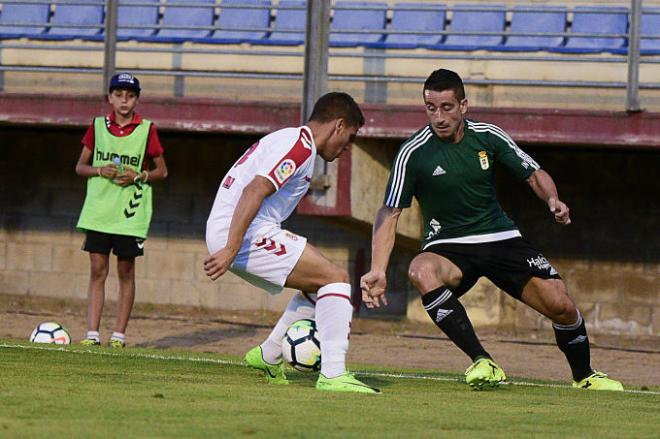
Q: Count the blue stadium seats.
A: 12